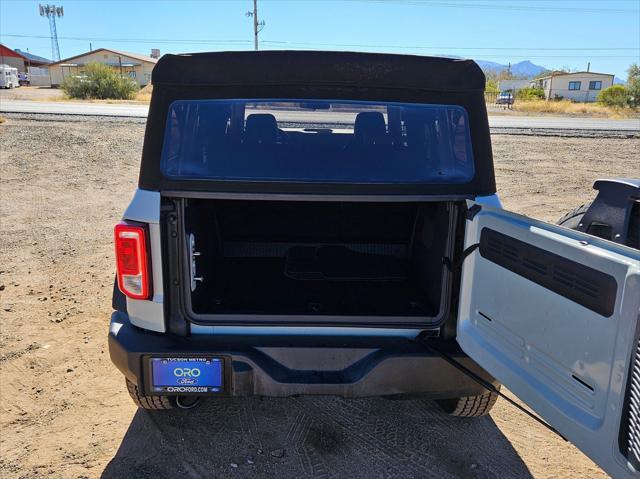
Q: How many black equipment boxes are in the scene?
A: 0